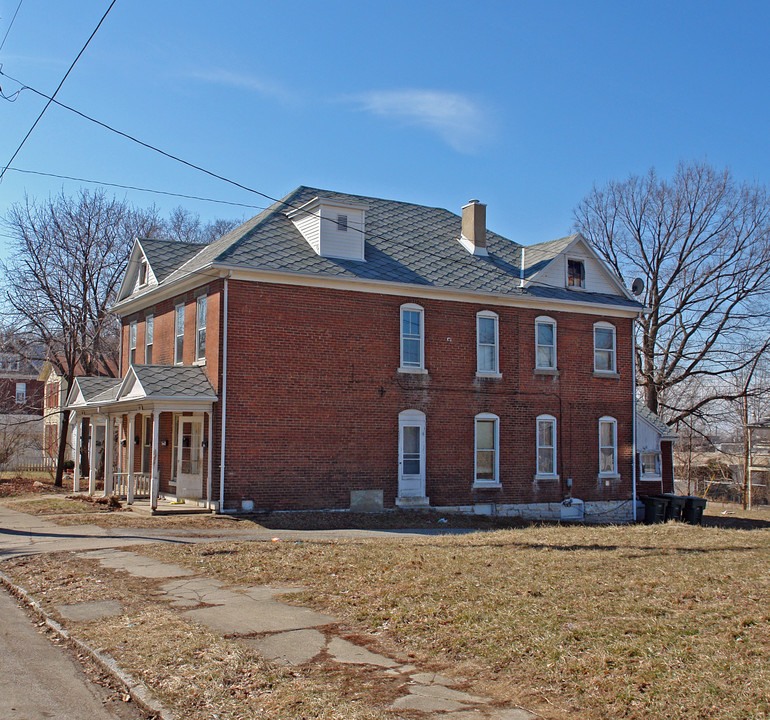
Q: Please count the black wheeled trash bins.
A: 3